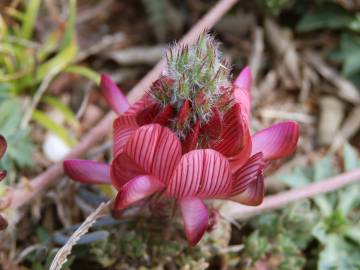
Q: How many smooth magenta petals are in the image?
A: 6